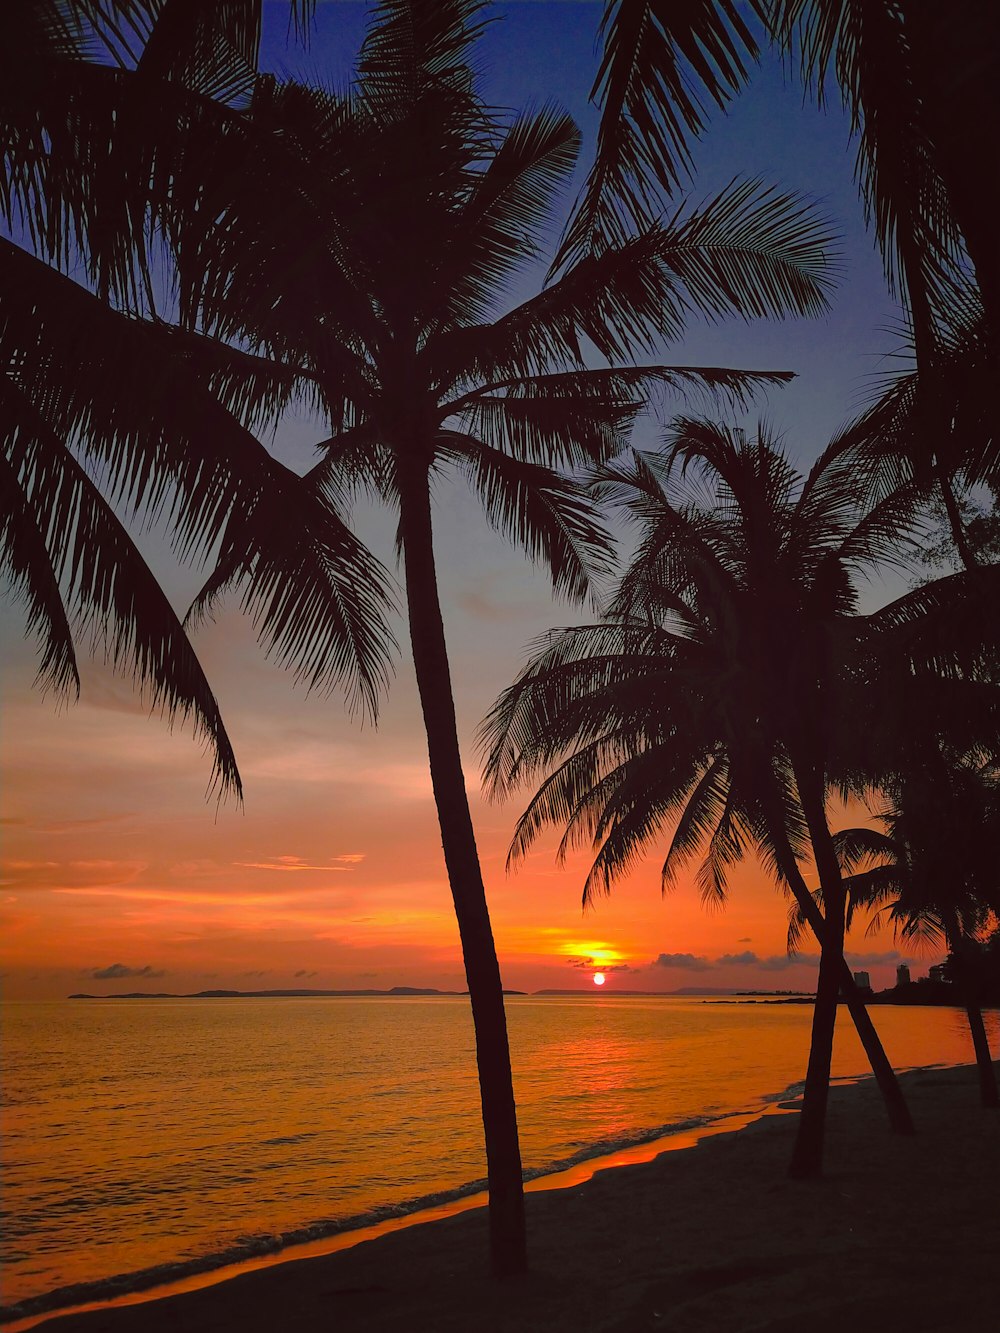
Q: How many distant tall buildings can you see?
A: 2